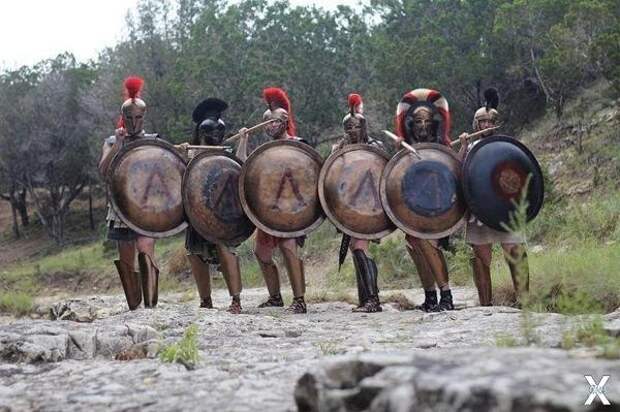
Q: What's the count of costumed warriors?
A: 6